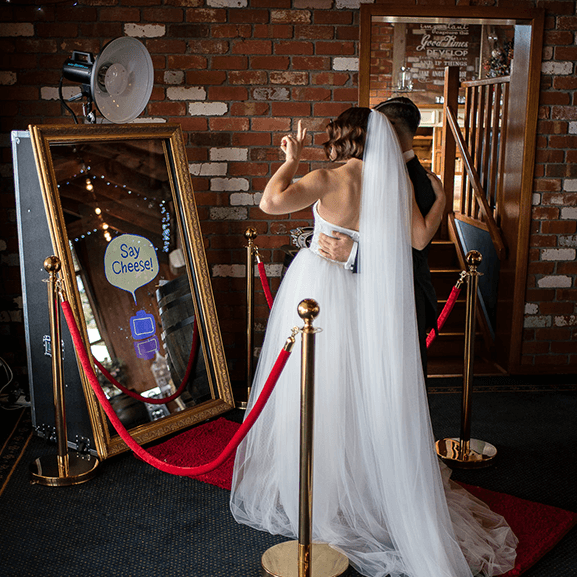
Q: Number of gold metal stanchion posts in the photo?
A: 4